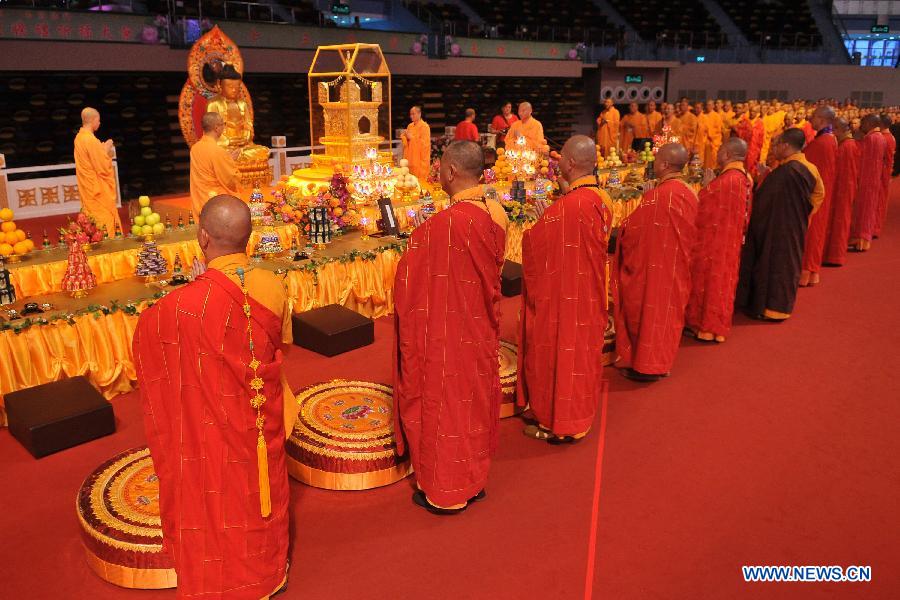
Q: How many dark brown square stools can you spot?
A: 3